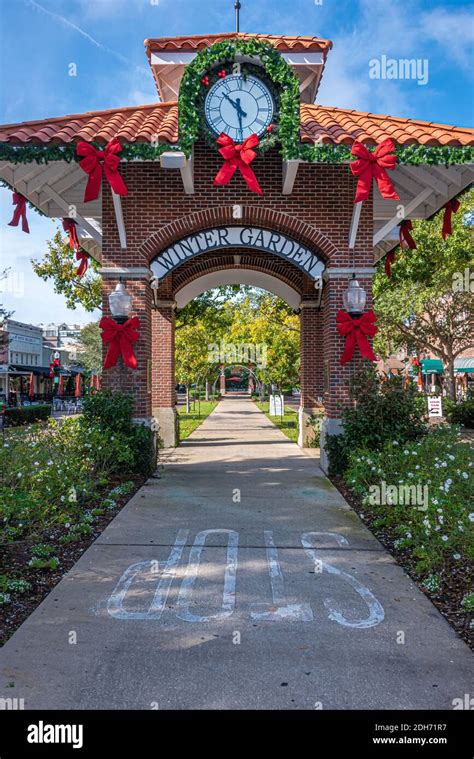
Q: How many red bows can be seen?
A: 11